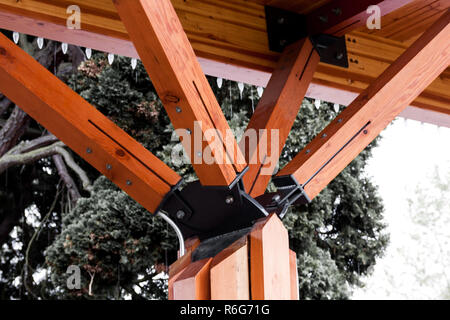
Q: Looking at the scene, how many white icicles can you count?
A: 11